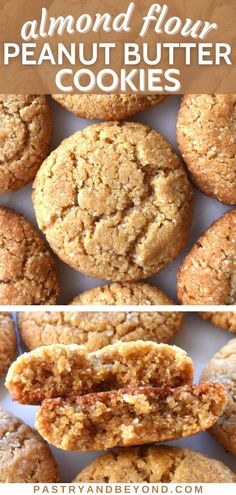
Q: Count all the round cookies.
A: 13